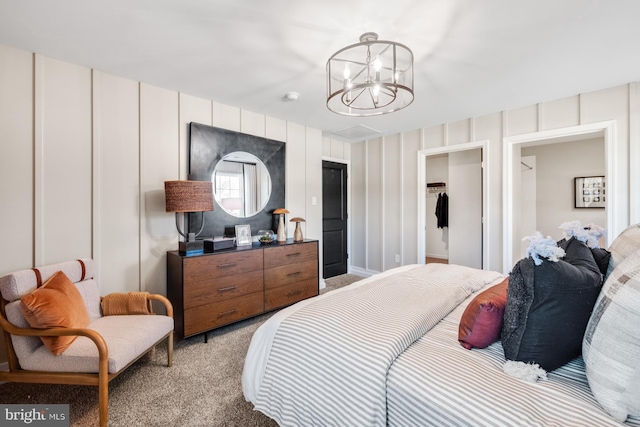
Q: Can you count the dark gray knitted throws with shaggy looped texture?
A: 0